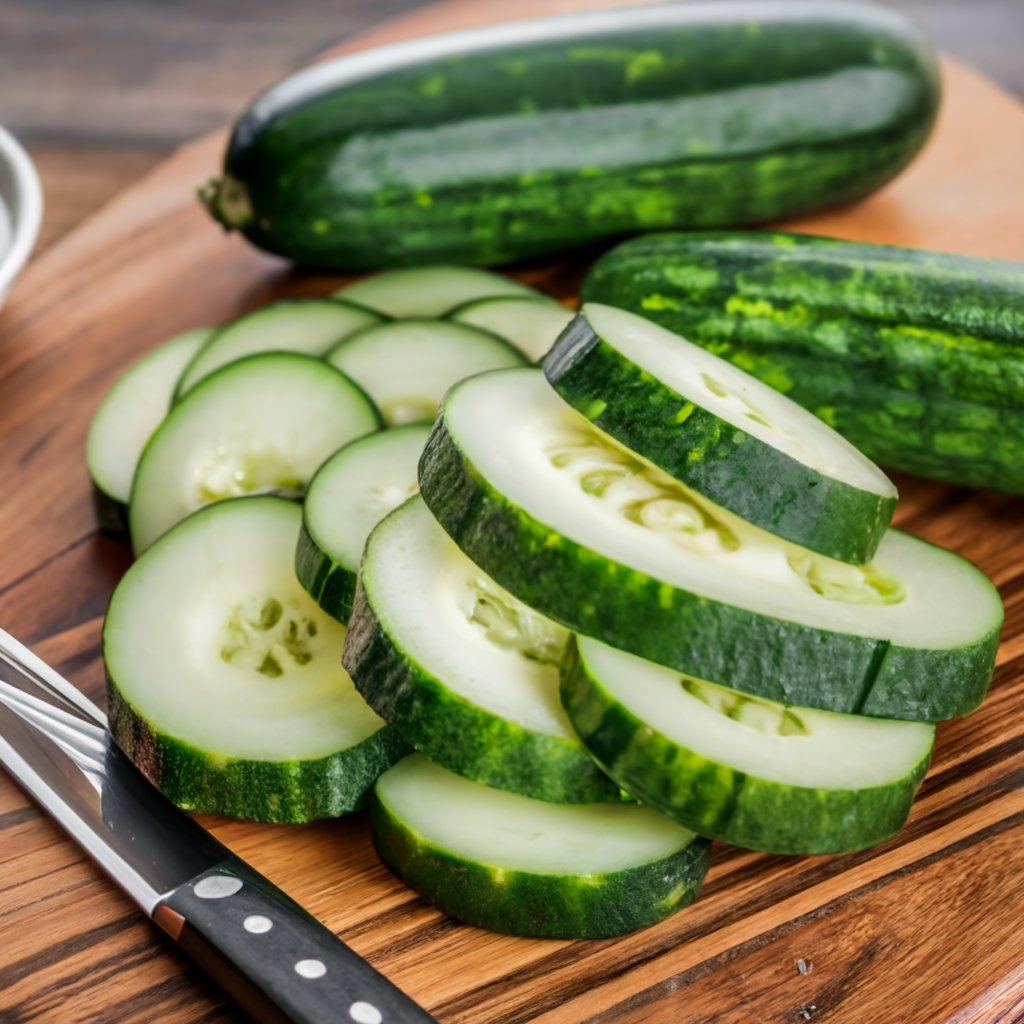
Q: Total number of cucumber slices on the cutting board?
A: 13